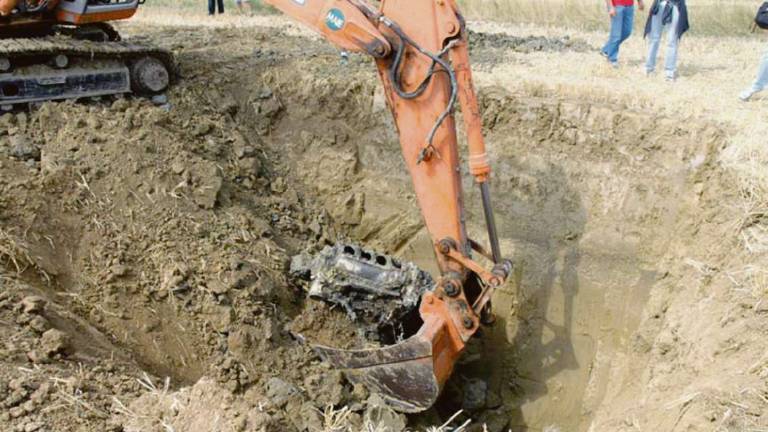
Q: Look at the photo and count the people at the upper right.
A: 3